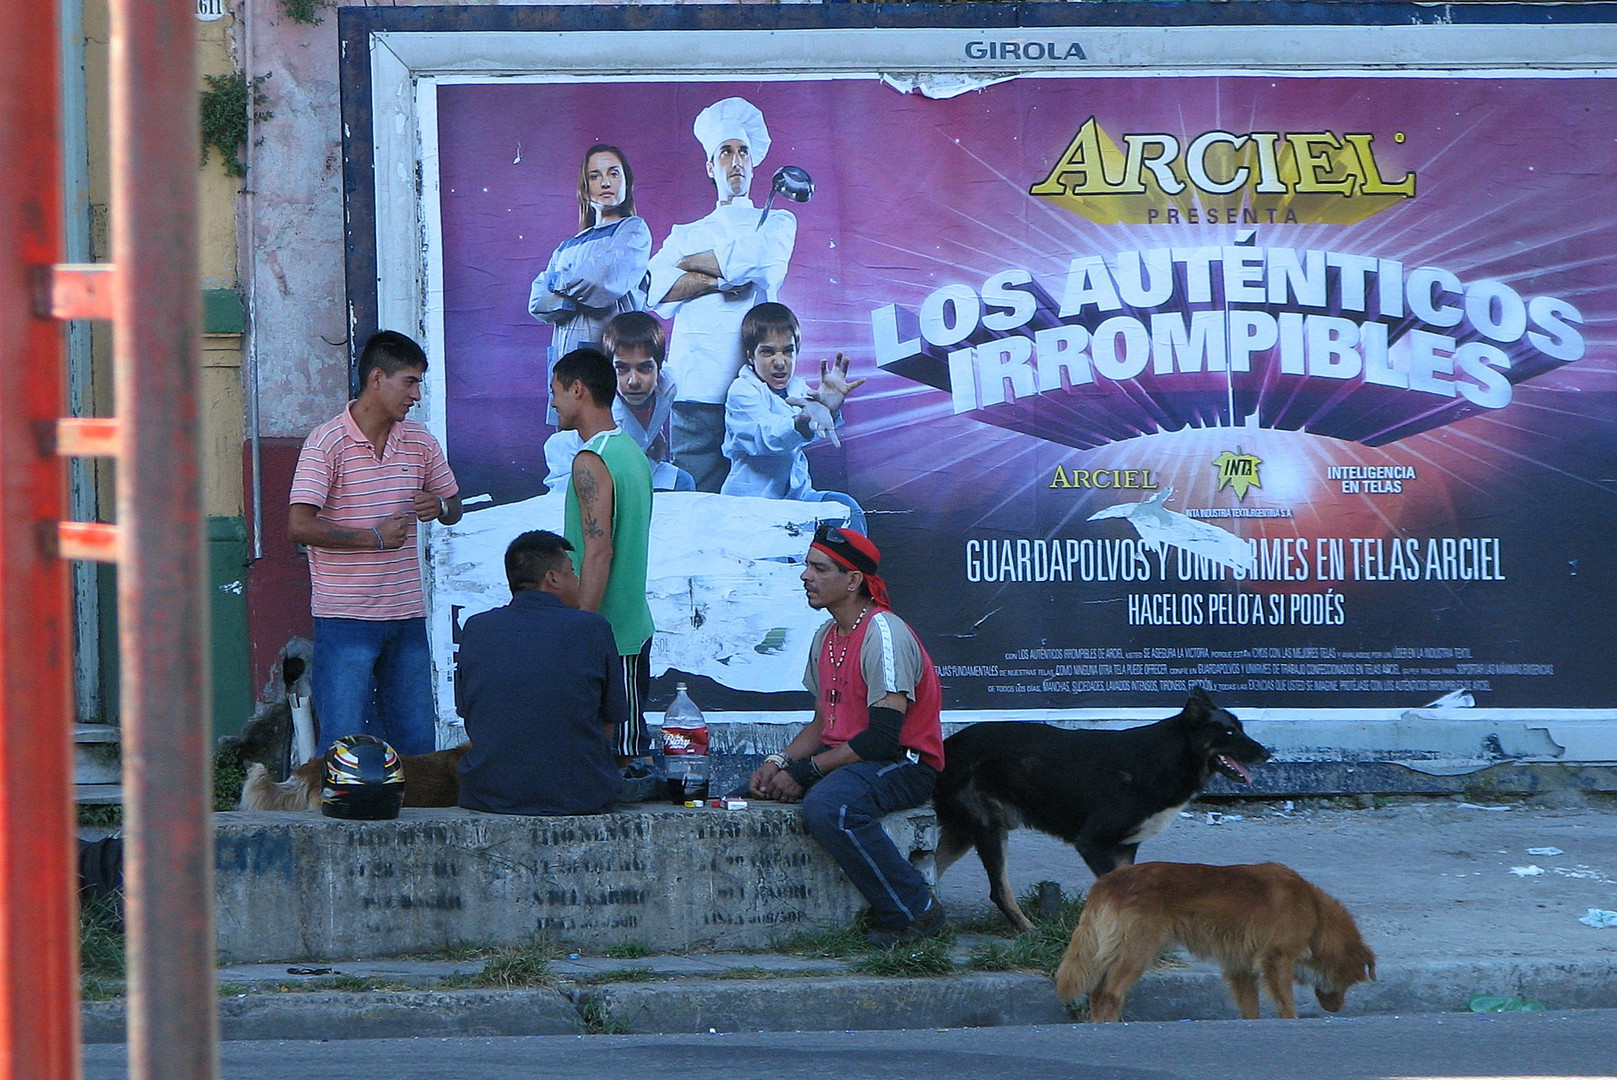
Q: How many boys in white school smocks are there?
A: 2